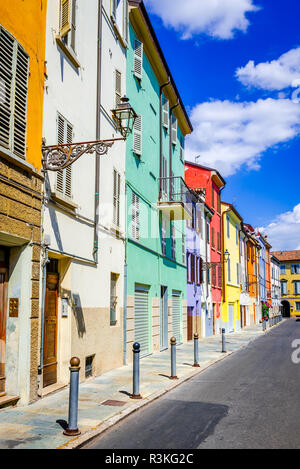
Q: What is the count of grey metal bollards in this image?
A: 5